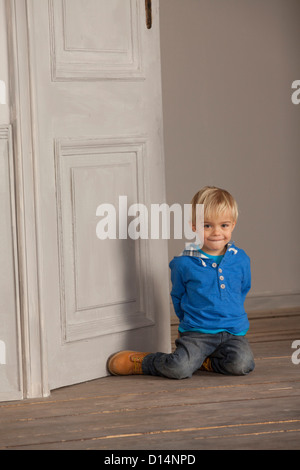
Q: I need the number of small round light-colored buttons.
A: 4